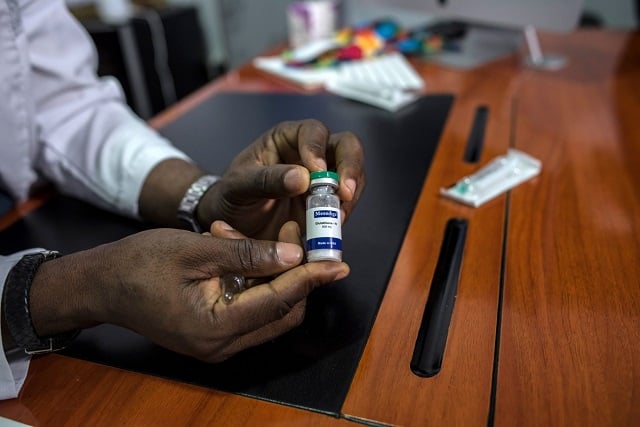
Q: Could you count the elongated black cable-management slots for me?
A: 2